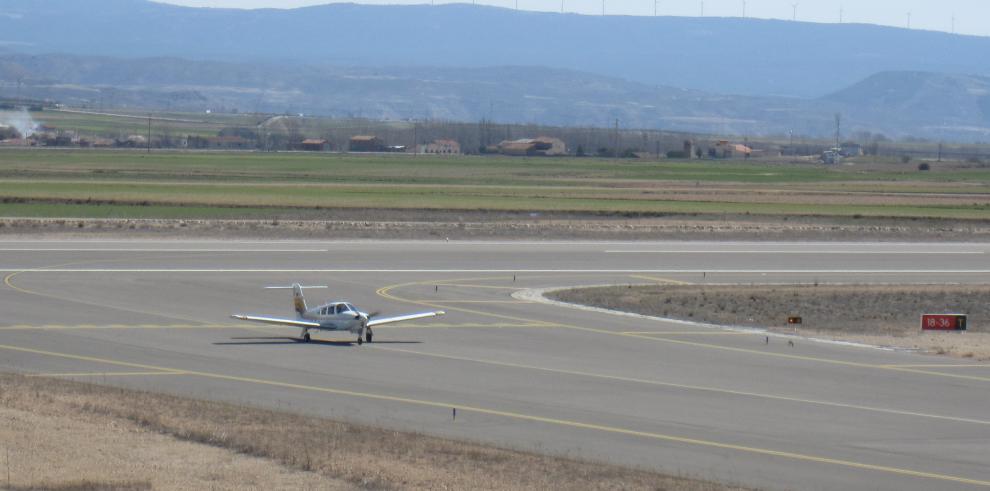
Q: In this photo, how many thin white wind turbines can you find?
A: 12